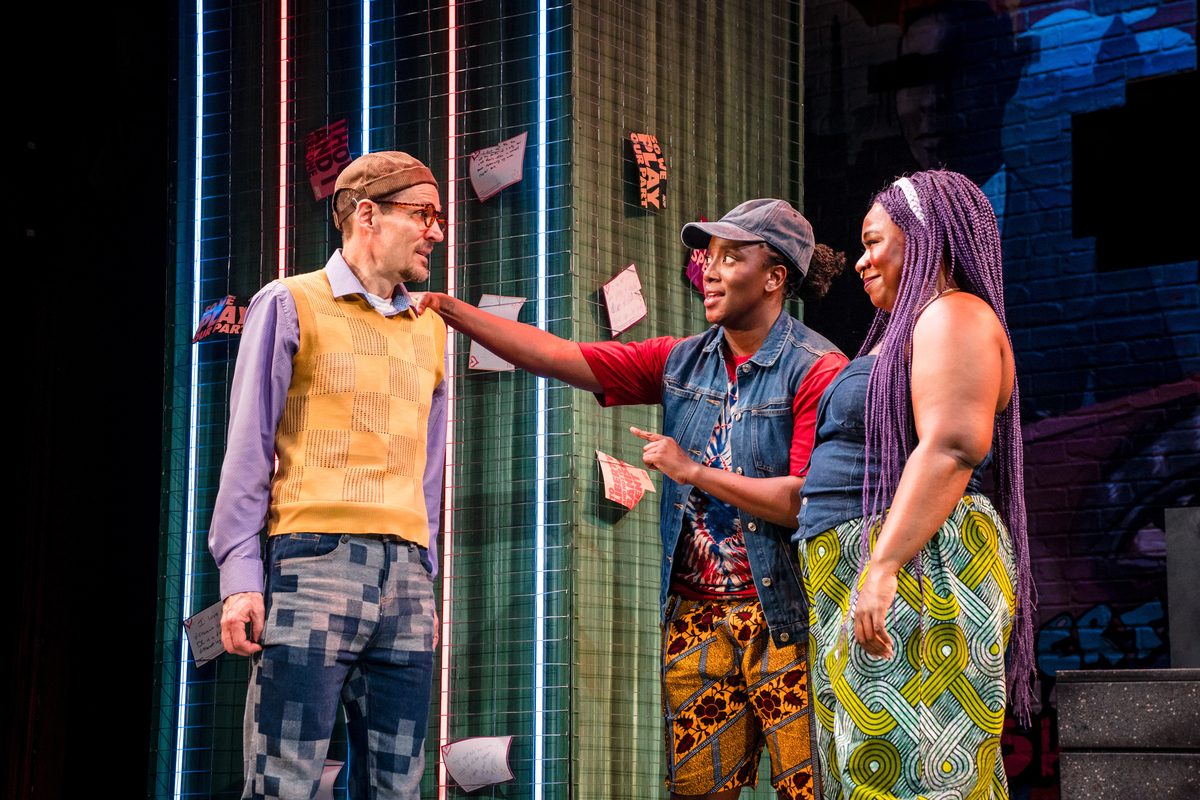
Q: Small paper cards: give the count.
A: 11